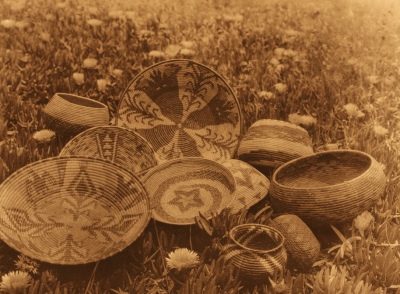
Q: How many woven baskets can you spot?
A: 10